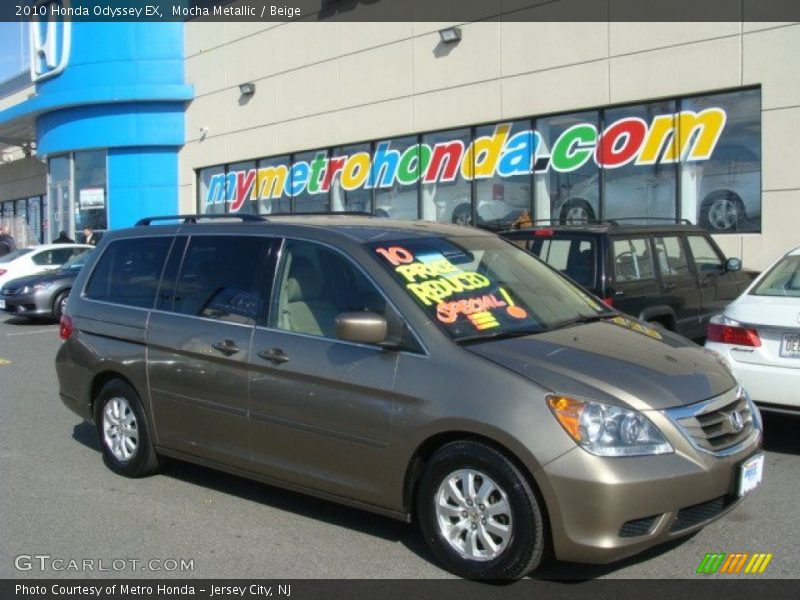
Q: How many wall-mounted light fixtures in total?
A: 2